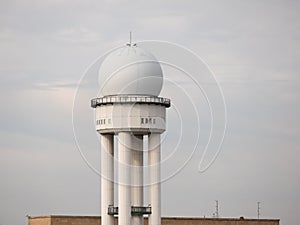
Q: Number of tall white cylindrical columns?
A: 4